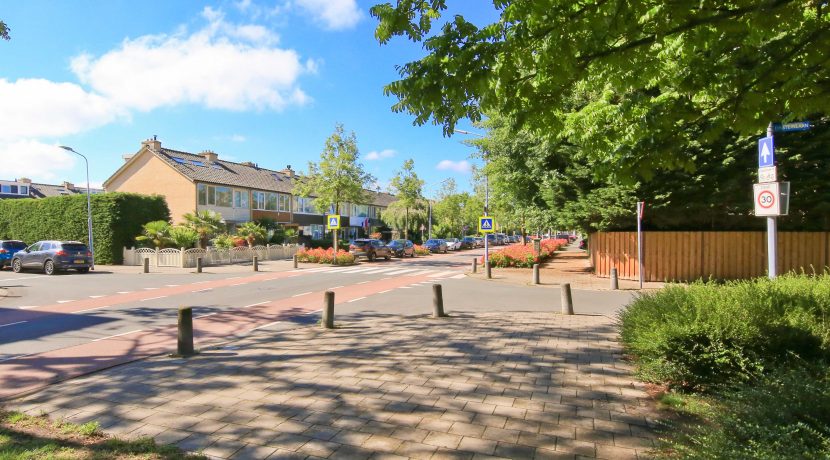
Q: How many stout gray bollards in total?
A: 12